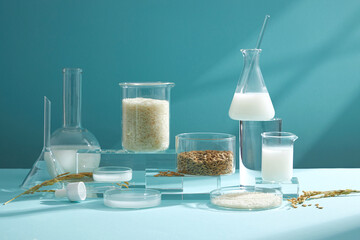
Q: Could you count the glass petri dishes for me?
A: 3